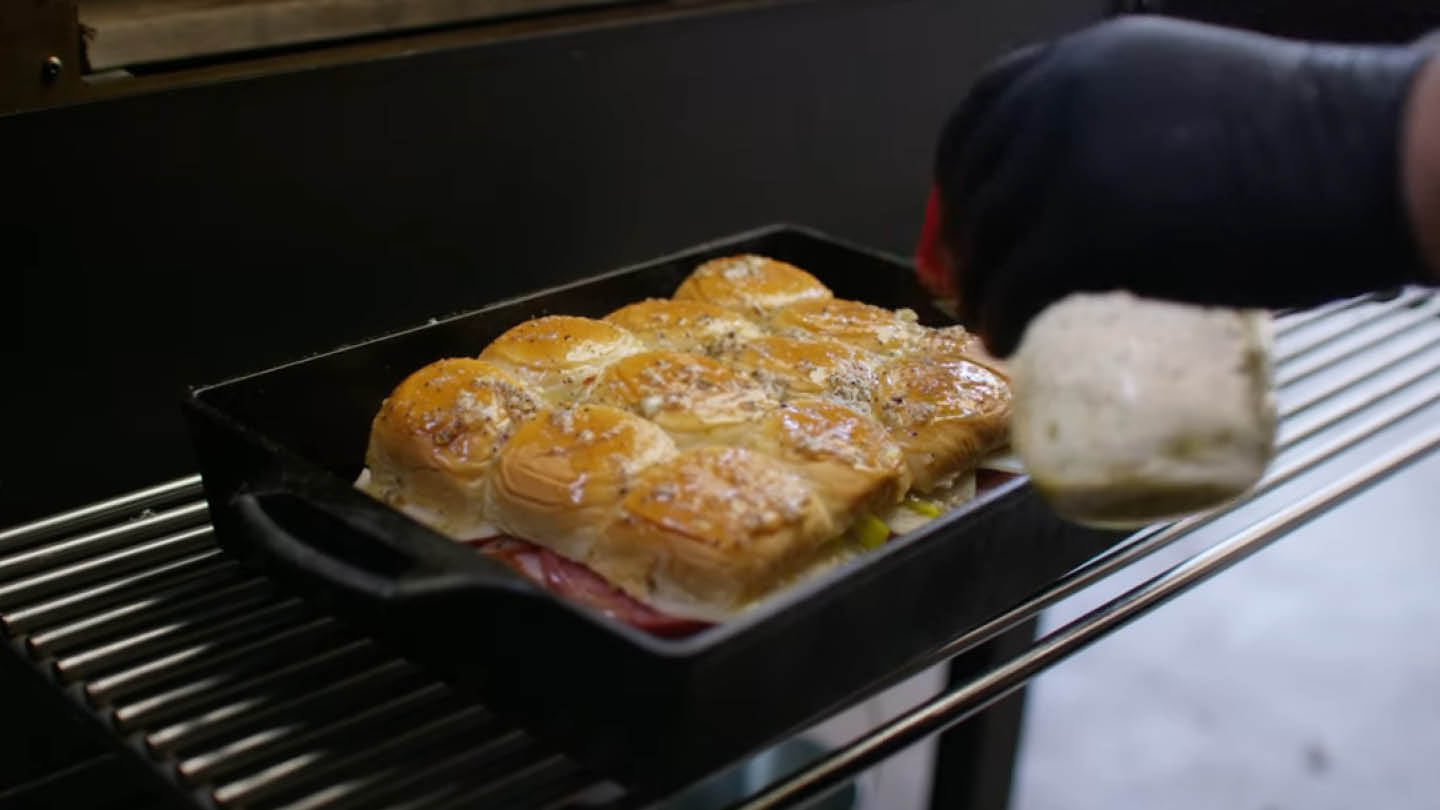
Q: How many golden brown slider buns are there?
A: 12